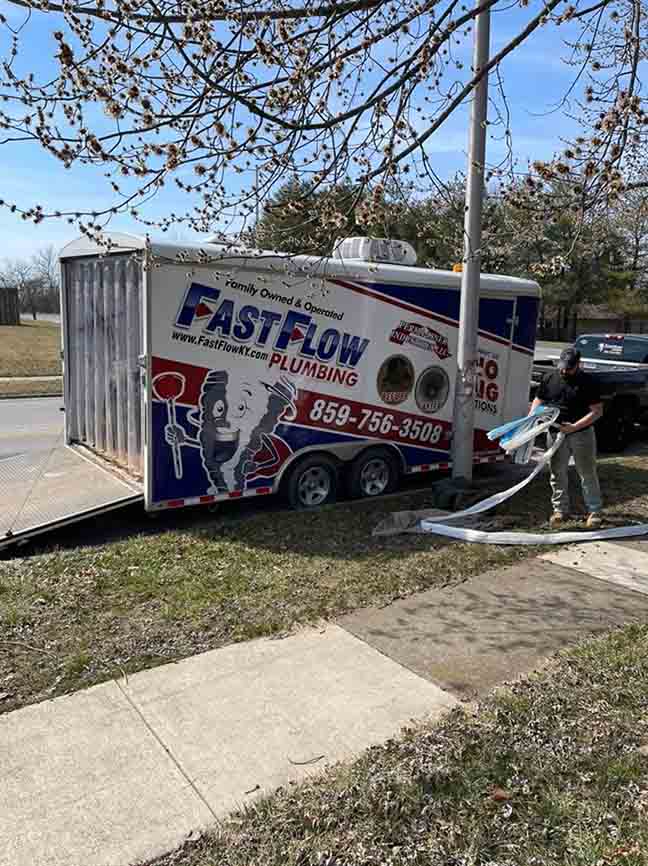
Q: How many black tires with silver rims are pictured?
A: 2